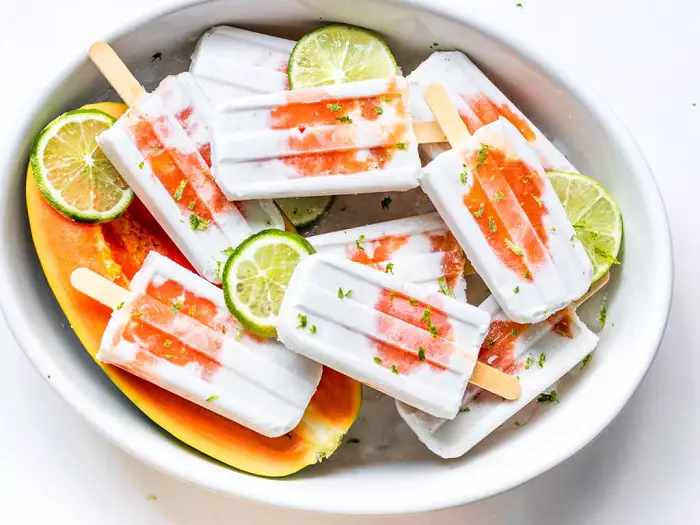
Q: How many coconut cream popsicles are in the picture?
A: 9